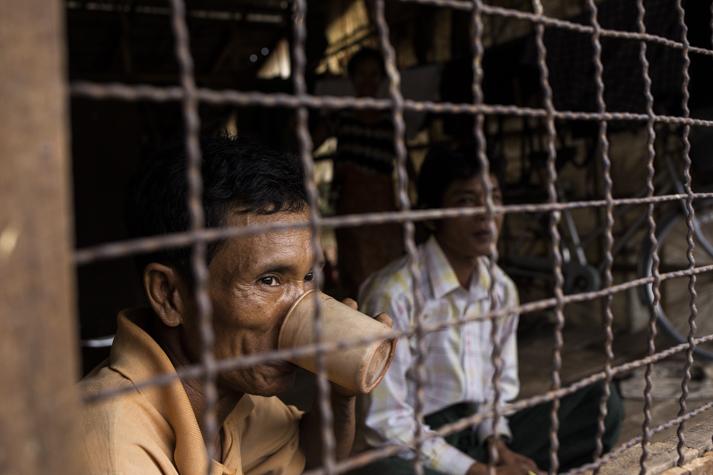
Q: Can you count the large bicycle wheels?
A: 1